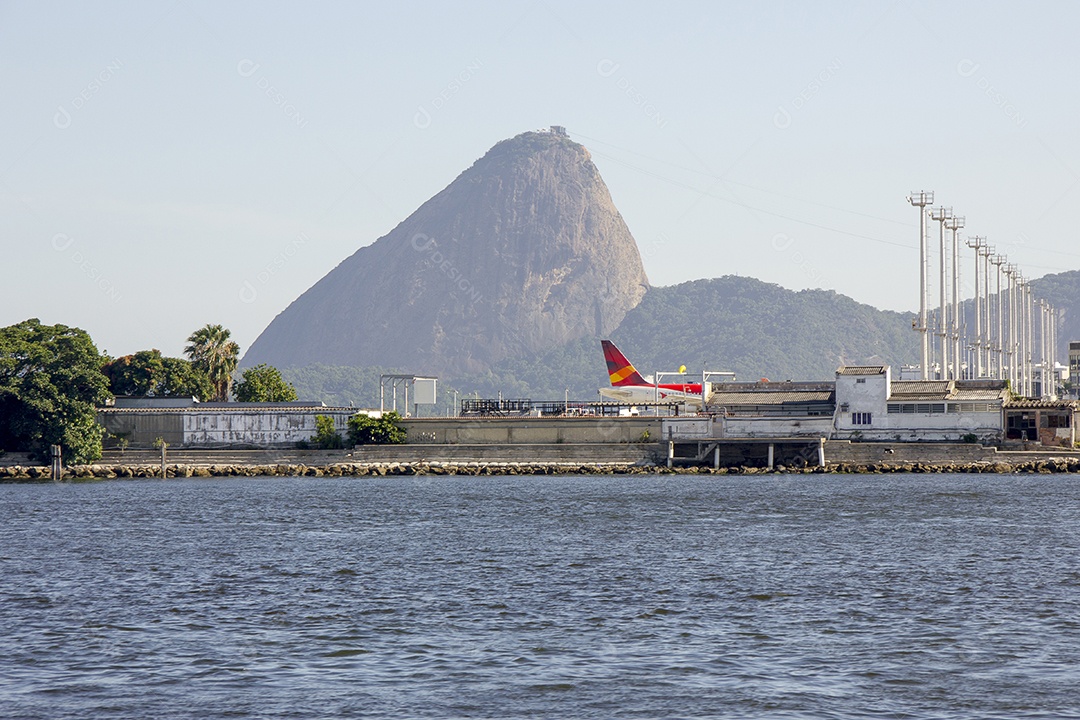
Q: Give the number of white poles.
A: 13